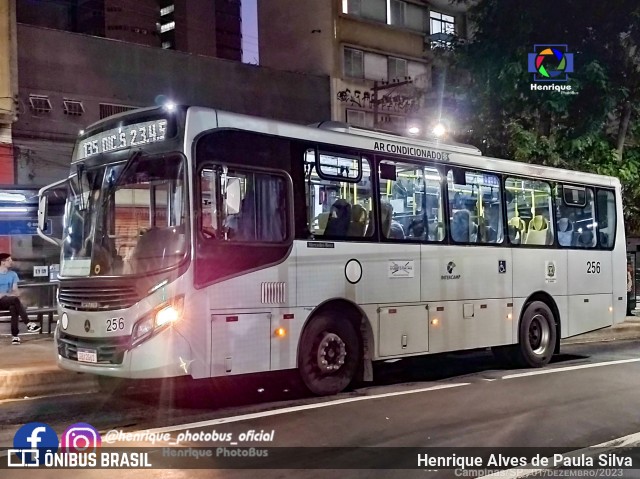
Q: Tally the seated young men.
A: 1